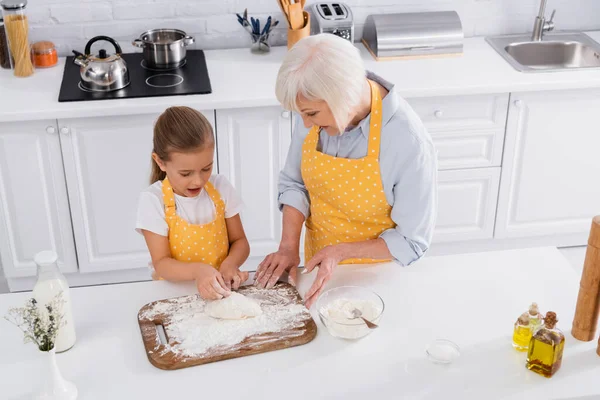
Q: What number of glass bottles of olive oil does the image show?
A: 3